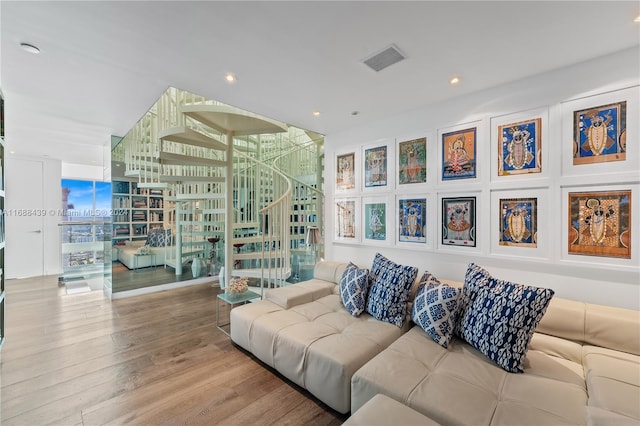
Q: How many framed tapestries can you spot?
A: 12